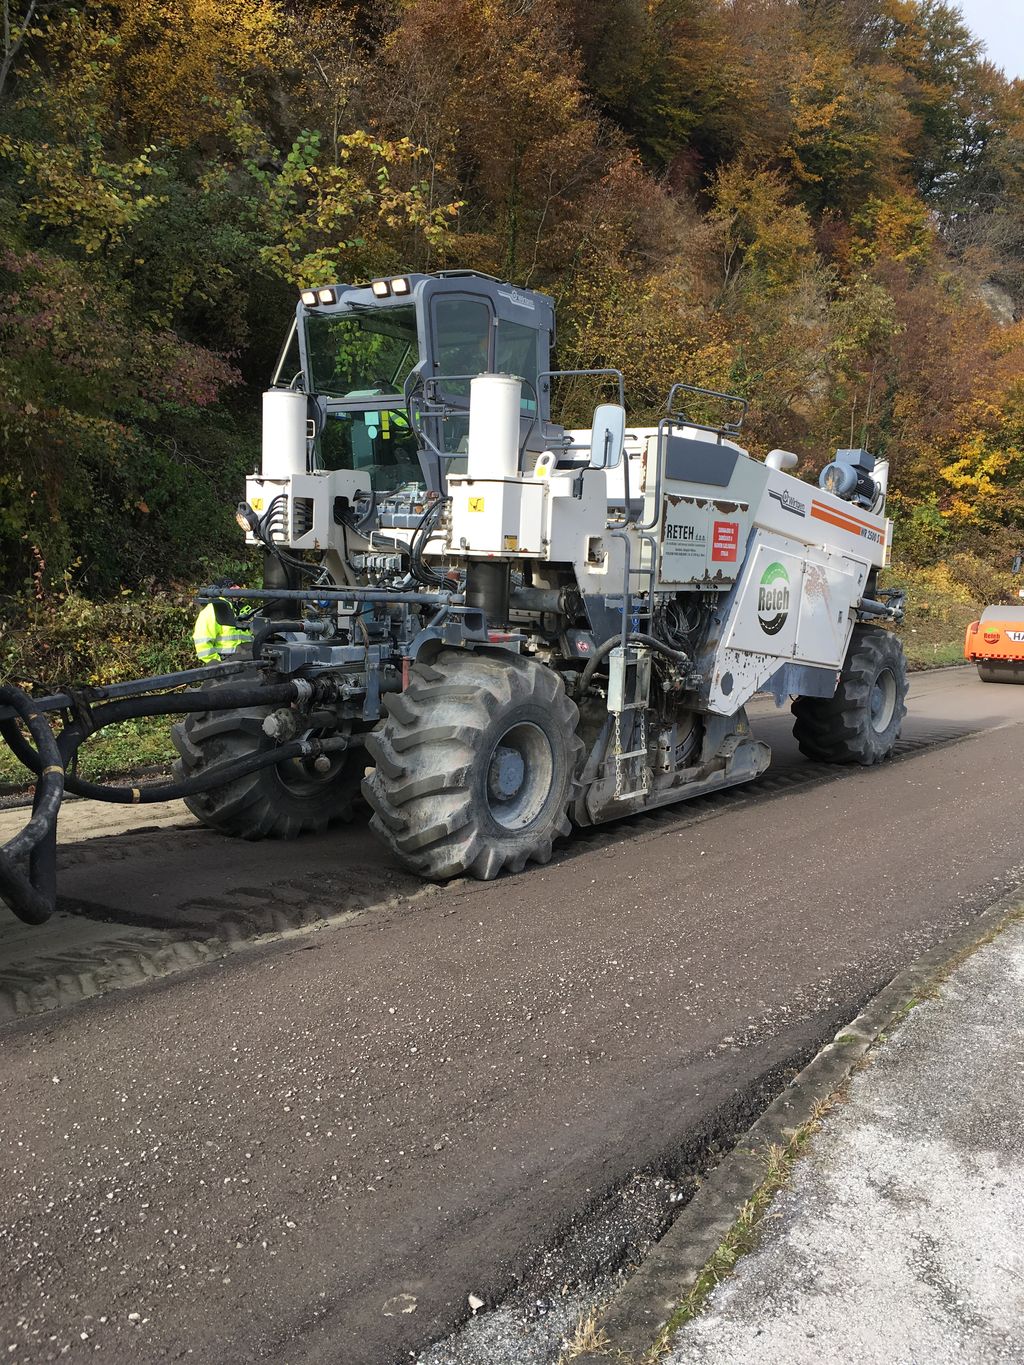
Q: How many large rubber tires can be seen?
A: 3